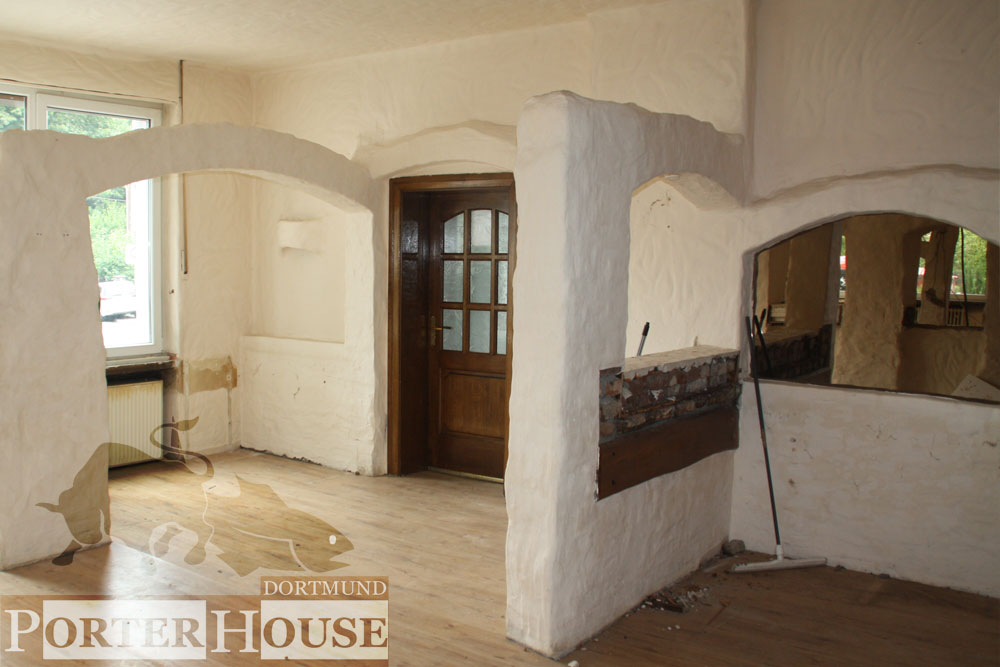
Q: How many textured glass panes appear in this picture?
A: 9